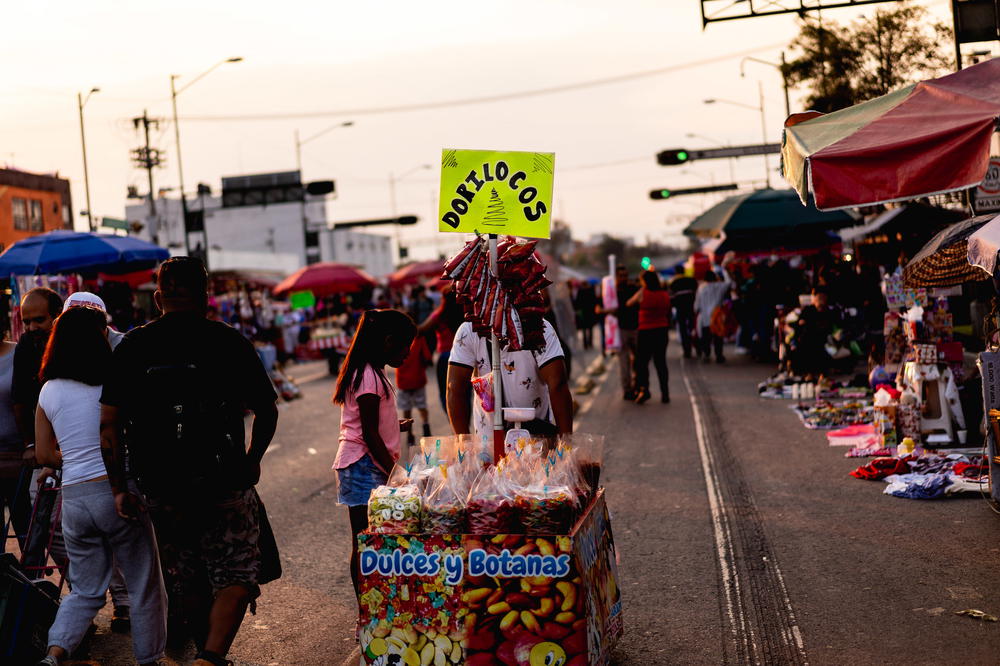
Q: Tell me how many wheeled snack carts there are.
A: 1